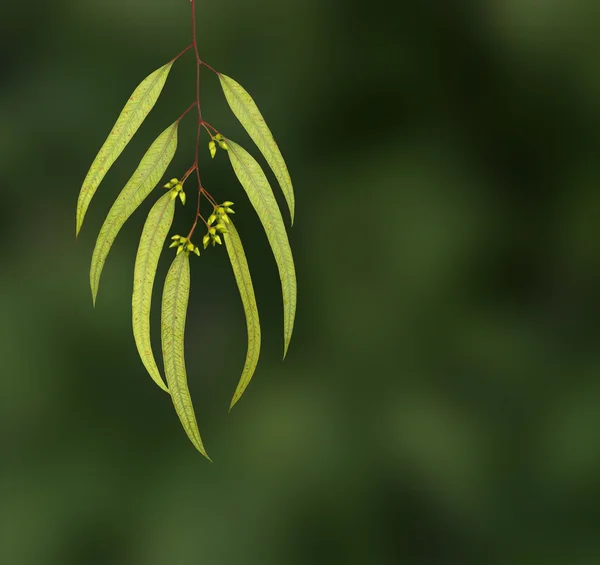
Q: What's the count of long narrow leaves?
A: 7